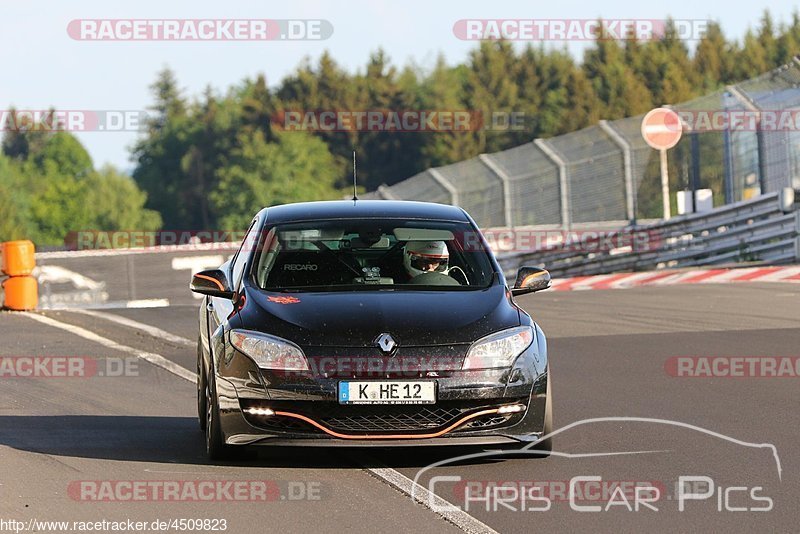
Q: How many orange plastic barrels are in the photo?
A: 2